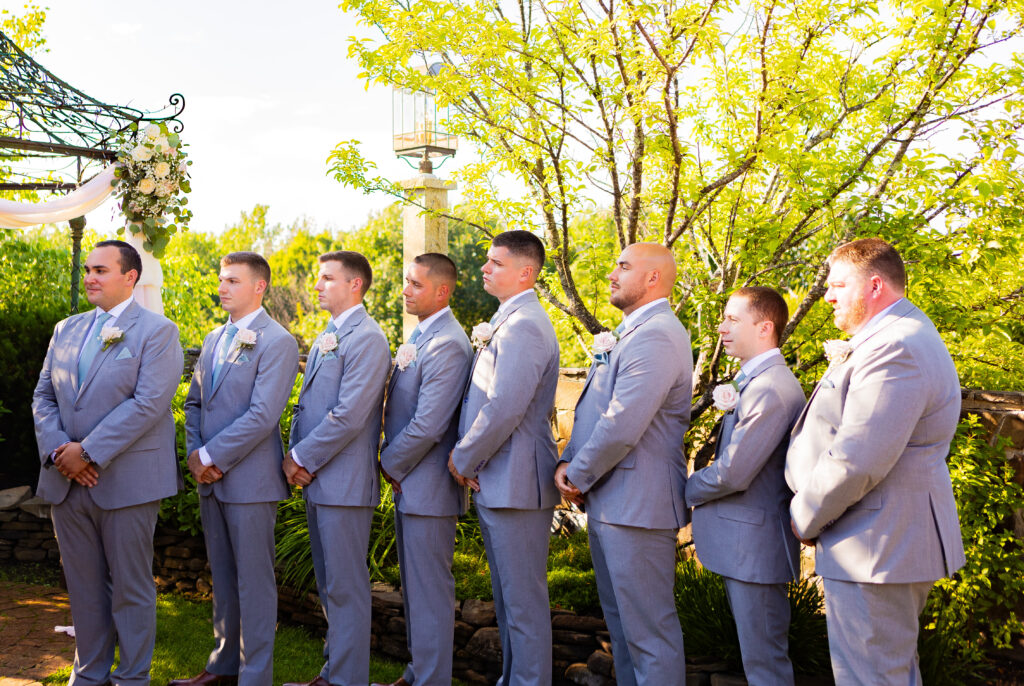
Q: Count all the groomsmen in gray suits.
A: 8